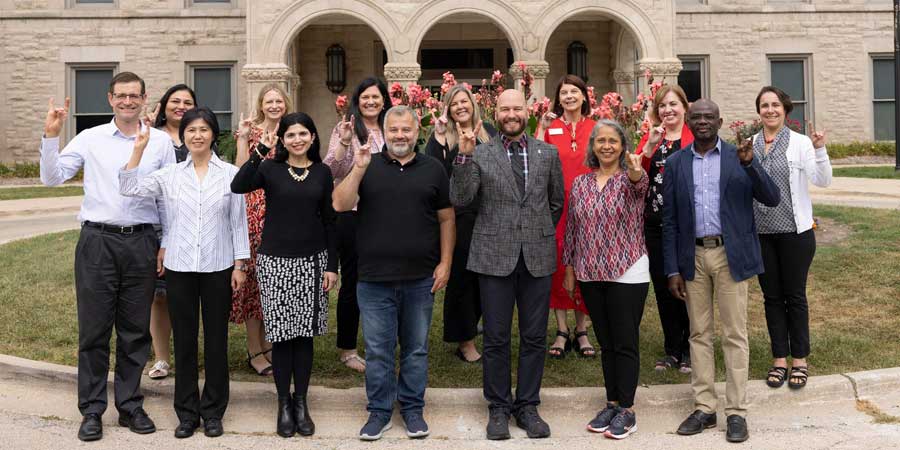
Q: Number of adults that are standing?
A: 14